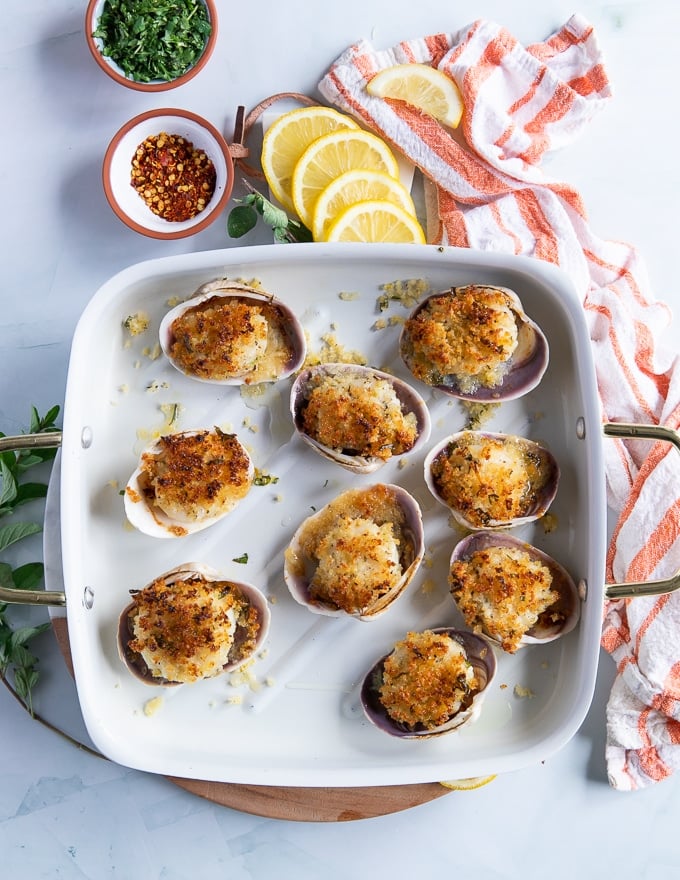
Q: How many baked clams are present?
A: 9